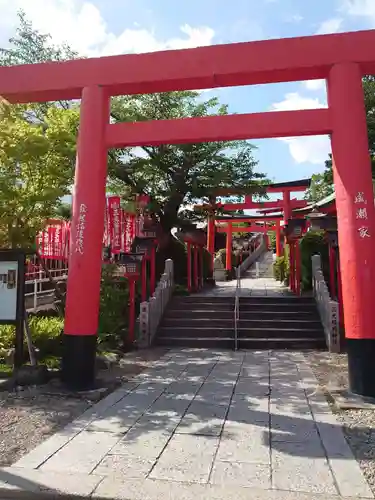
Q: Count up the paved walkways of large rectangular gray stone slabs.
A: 1